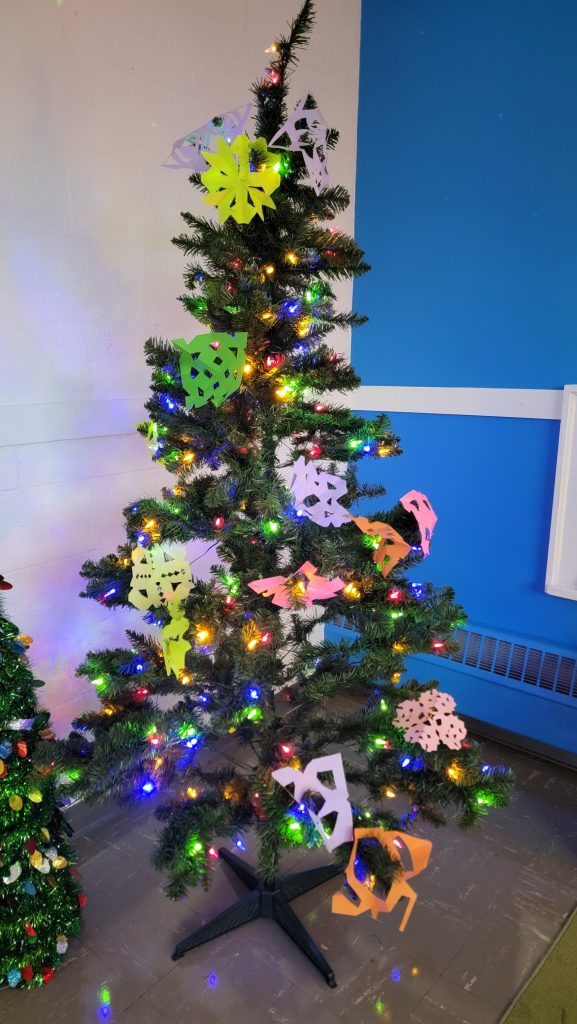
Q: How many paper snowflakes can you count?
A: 14